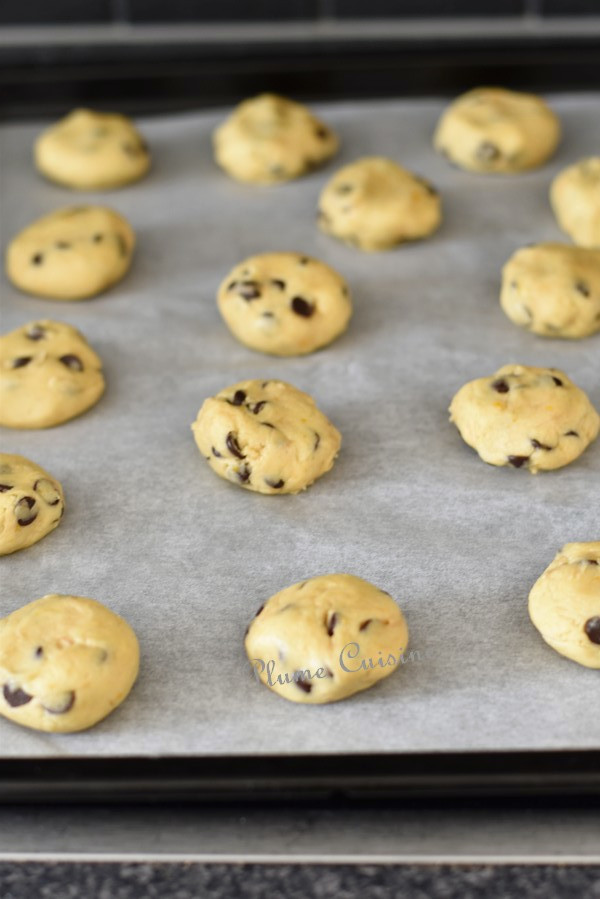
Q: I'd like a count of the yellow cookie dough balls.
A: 15